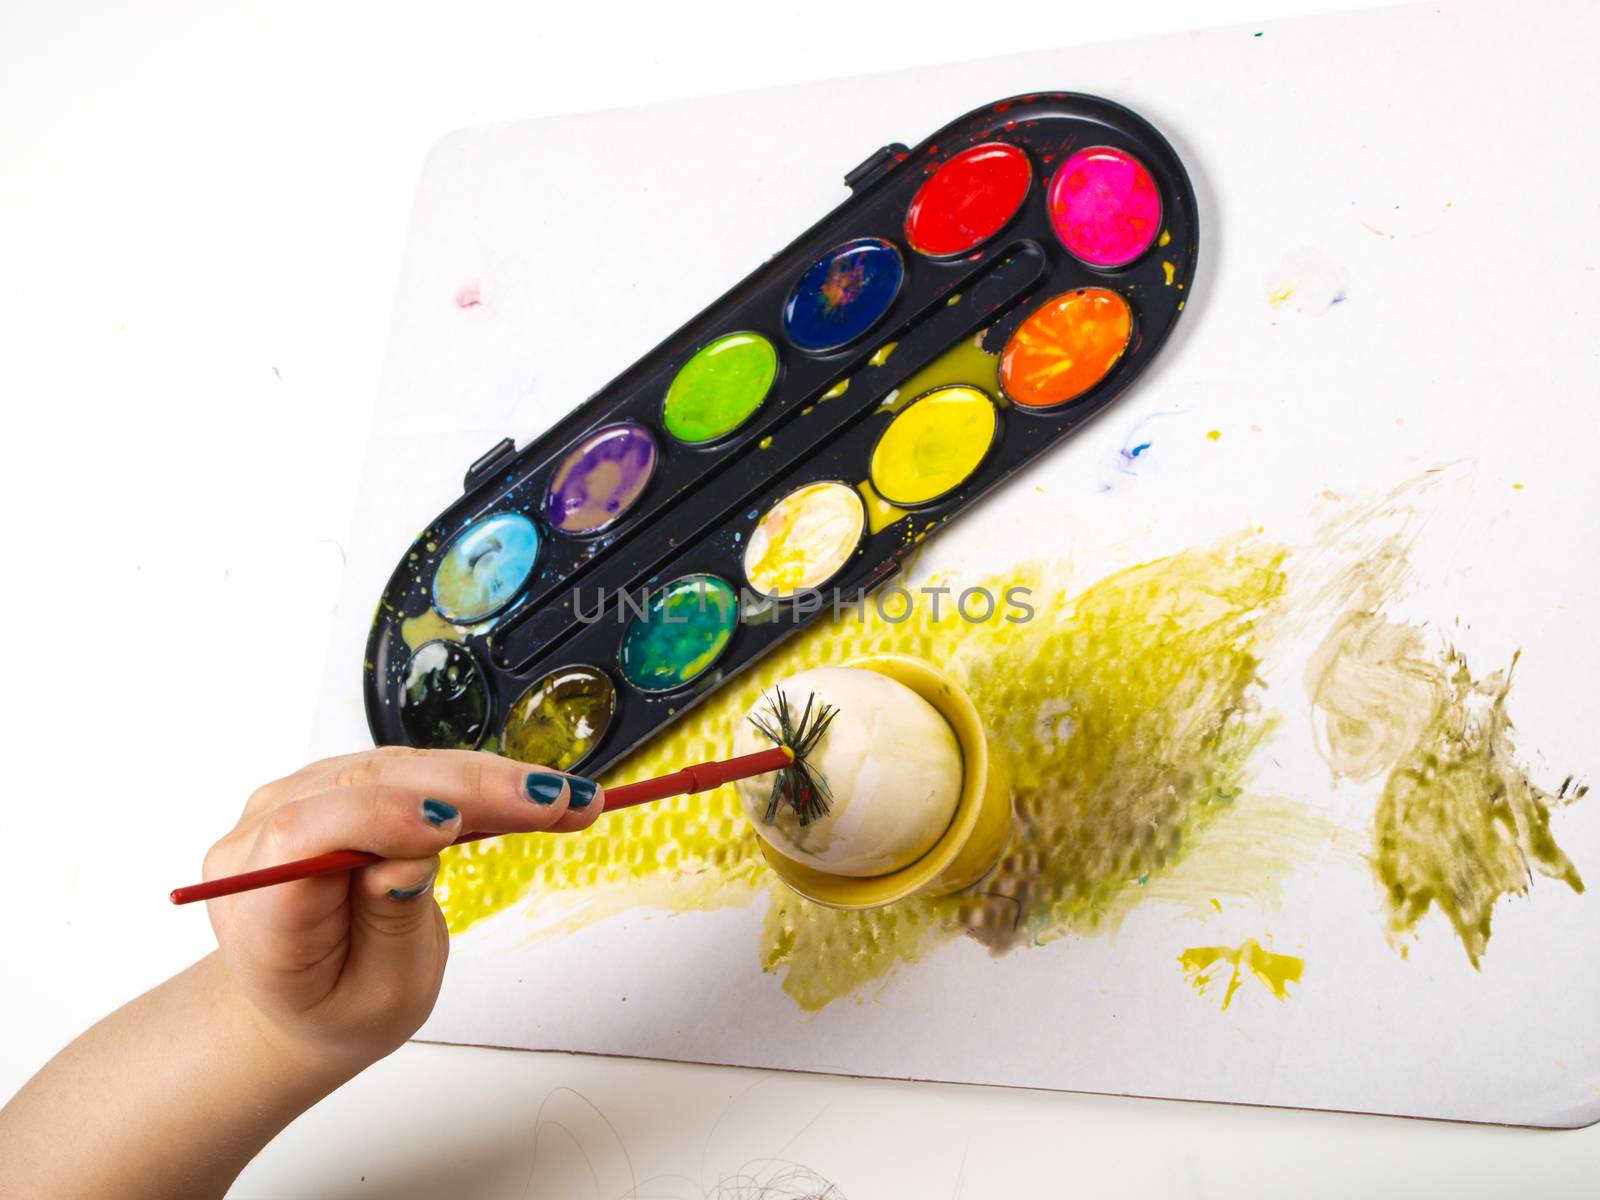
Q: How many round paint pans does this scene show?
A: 12